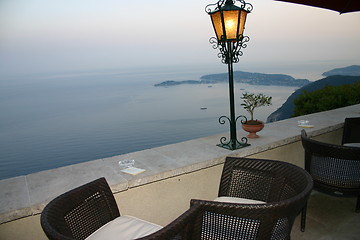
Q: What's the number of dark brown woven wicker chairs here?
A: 4